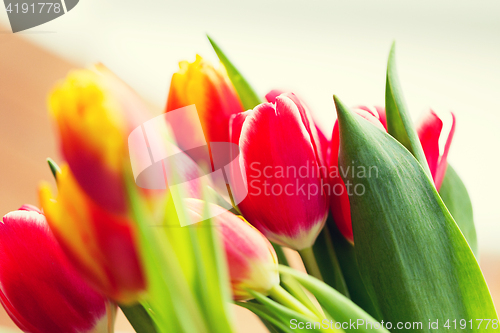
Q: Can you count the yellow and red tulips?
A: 3